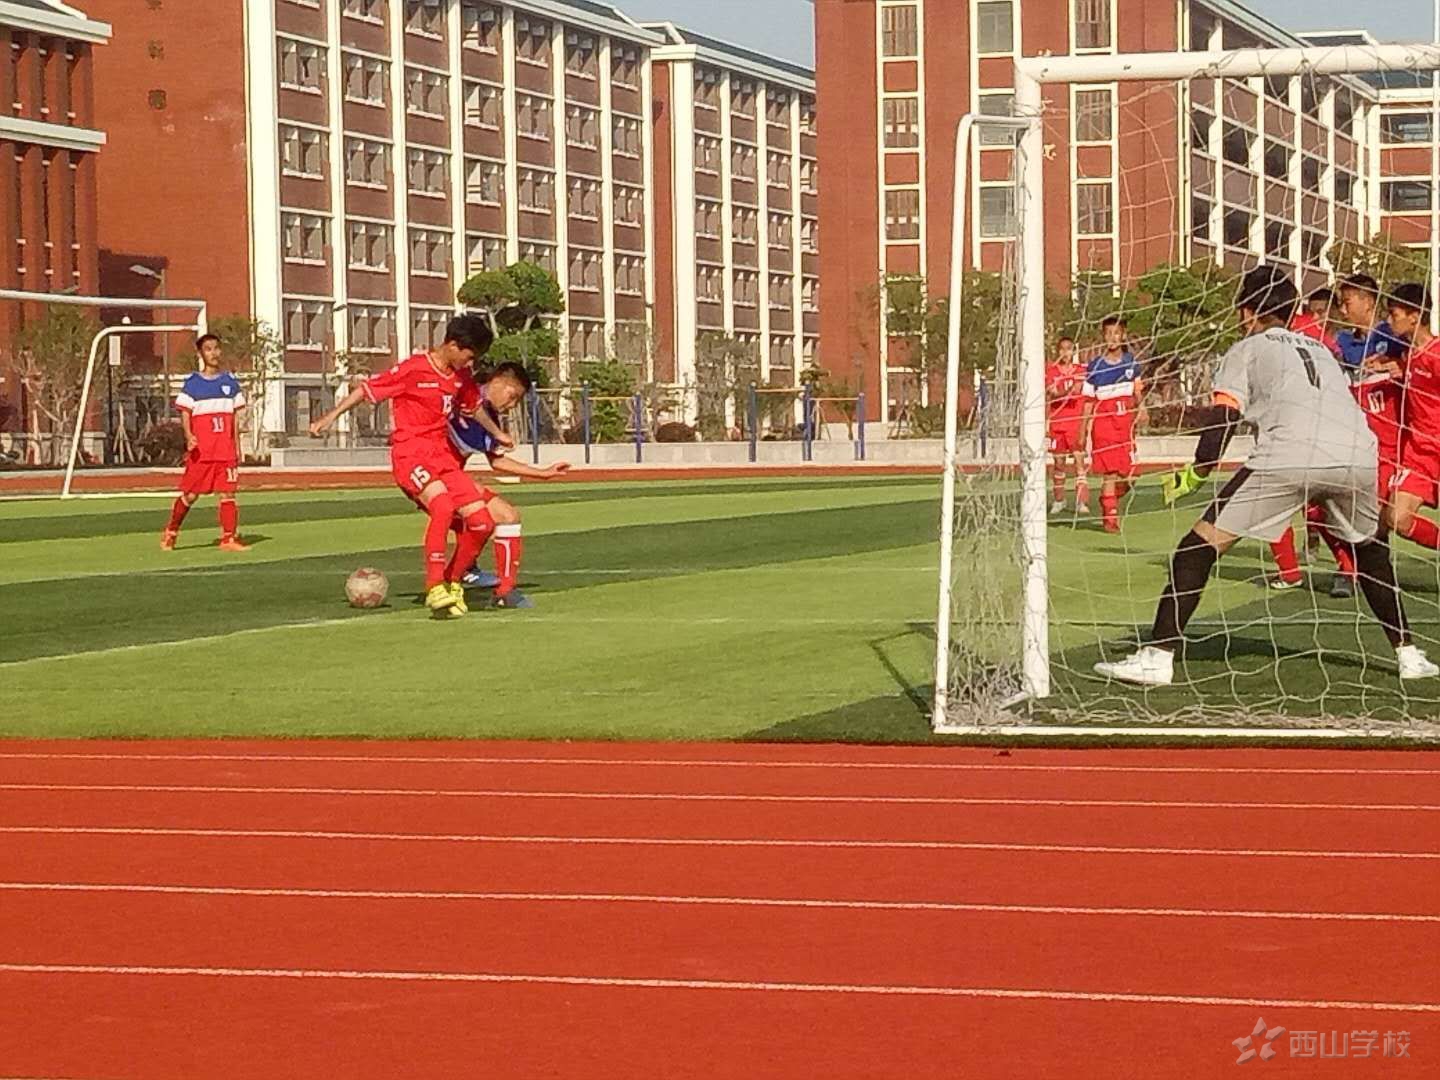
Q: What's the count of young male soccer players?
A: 9